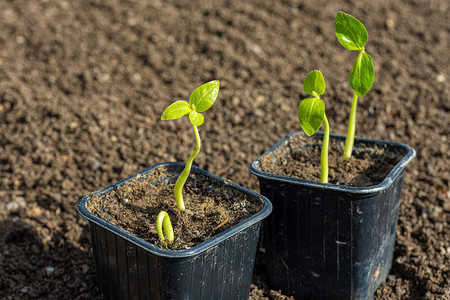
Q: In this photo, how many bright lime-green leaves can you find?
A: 7